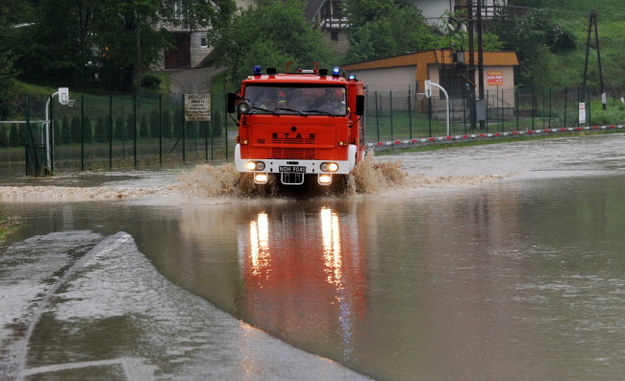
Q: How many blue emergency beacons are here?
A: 3